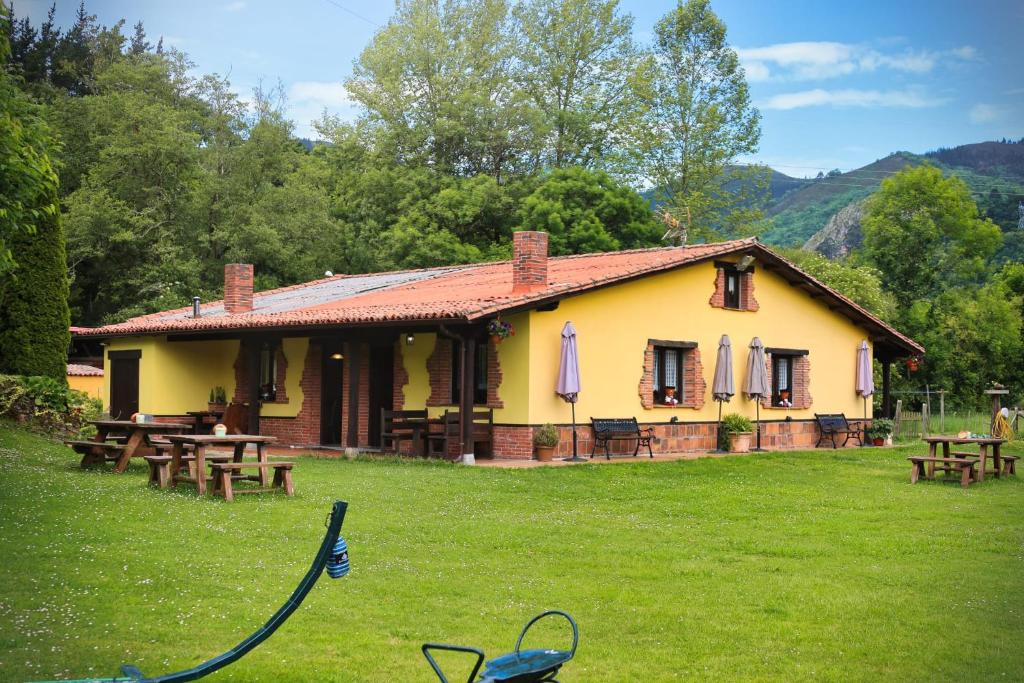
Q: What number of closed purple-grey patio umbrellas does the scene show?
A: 4